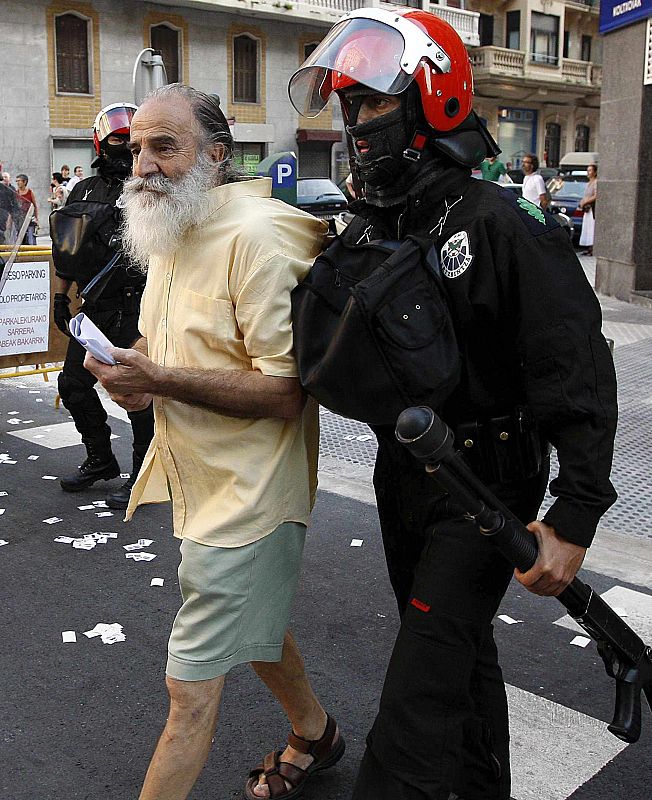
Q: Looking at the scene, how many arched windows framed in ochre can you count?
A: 4